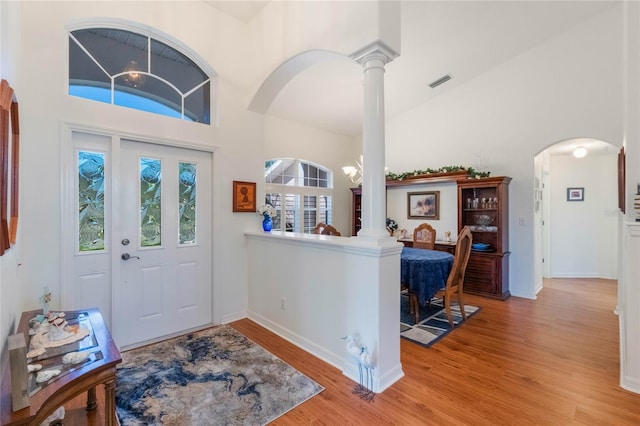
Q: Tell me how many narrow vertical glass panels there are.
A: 3